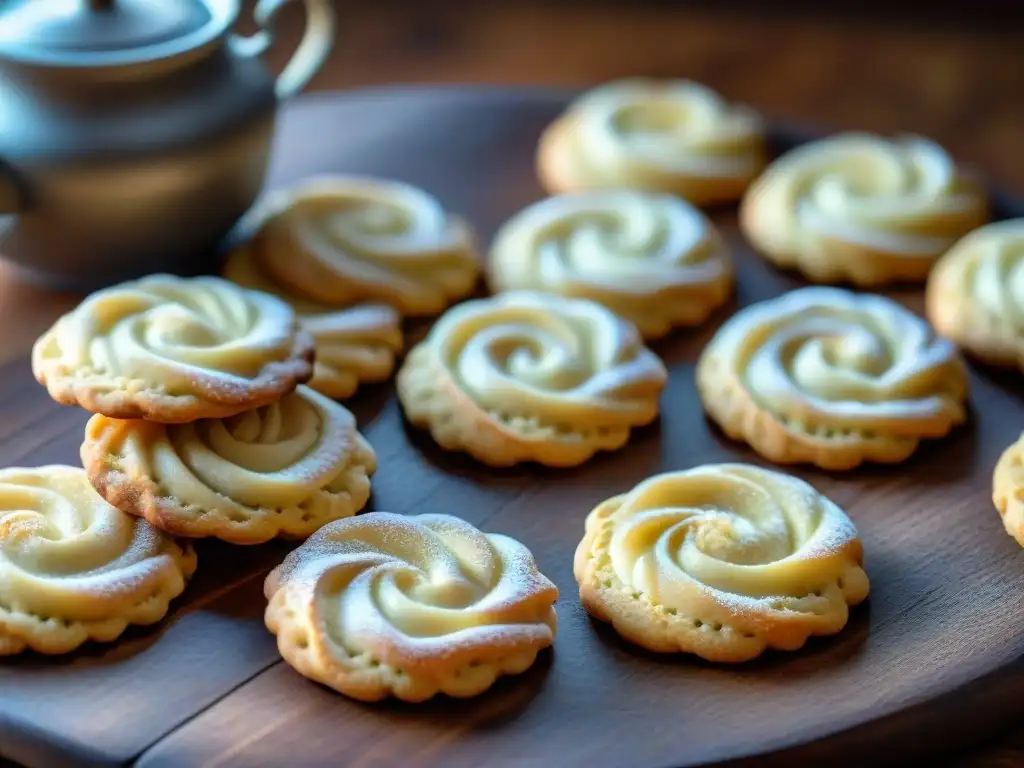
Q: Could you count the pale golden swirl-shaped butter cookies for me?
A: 14